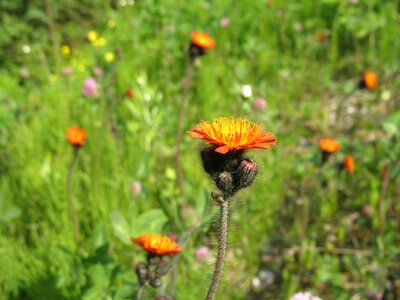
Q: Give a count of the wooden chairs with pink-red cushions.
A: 0